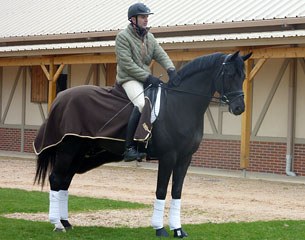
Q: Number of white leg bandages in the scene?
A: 4